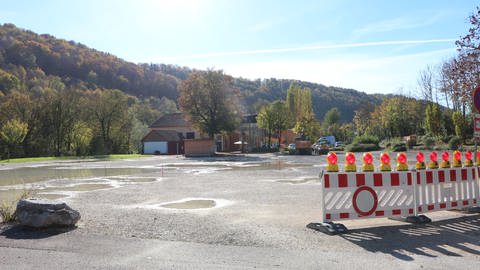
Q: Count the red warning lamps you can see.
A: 11